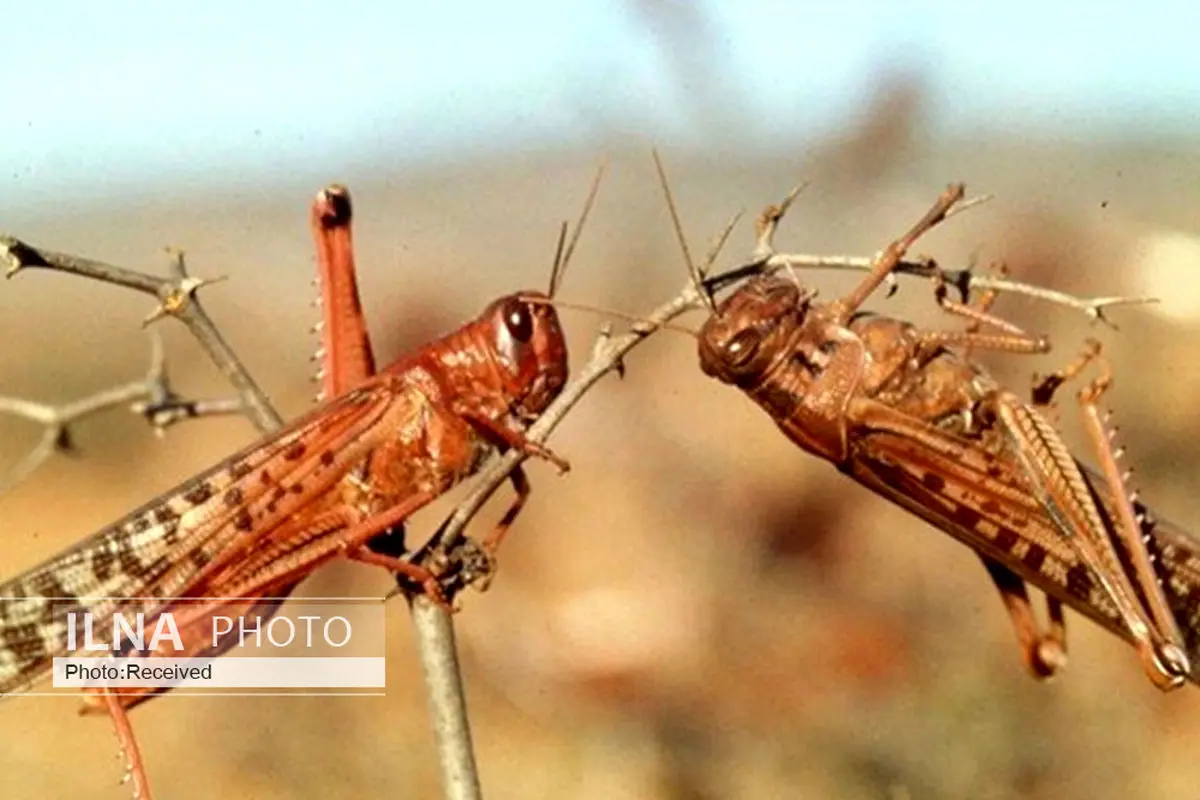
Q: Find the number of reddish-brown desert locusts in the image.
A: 2